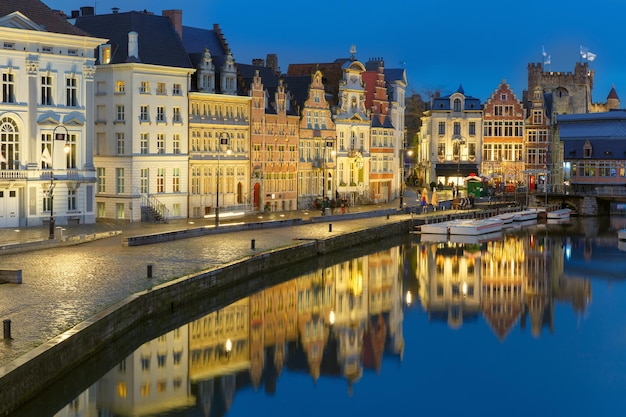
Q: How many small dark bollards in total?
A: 5